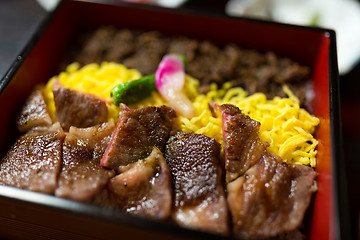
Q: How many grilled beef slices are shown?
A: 9